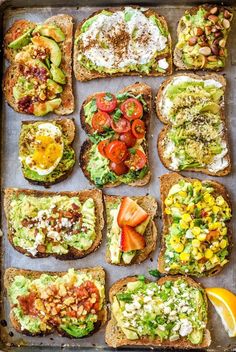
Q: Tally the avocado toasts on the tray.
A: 11